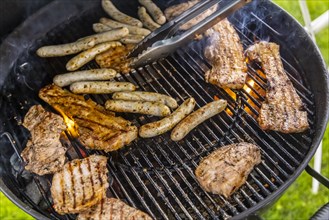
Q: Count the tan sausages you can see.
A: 14